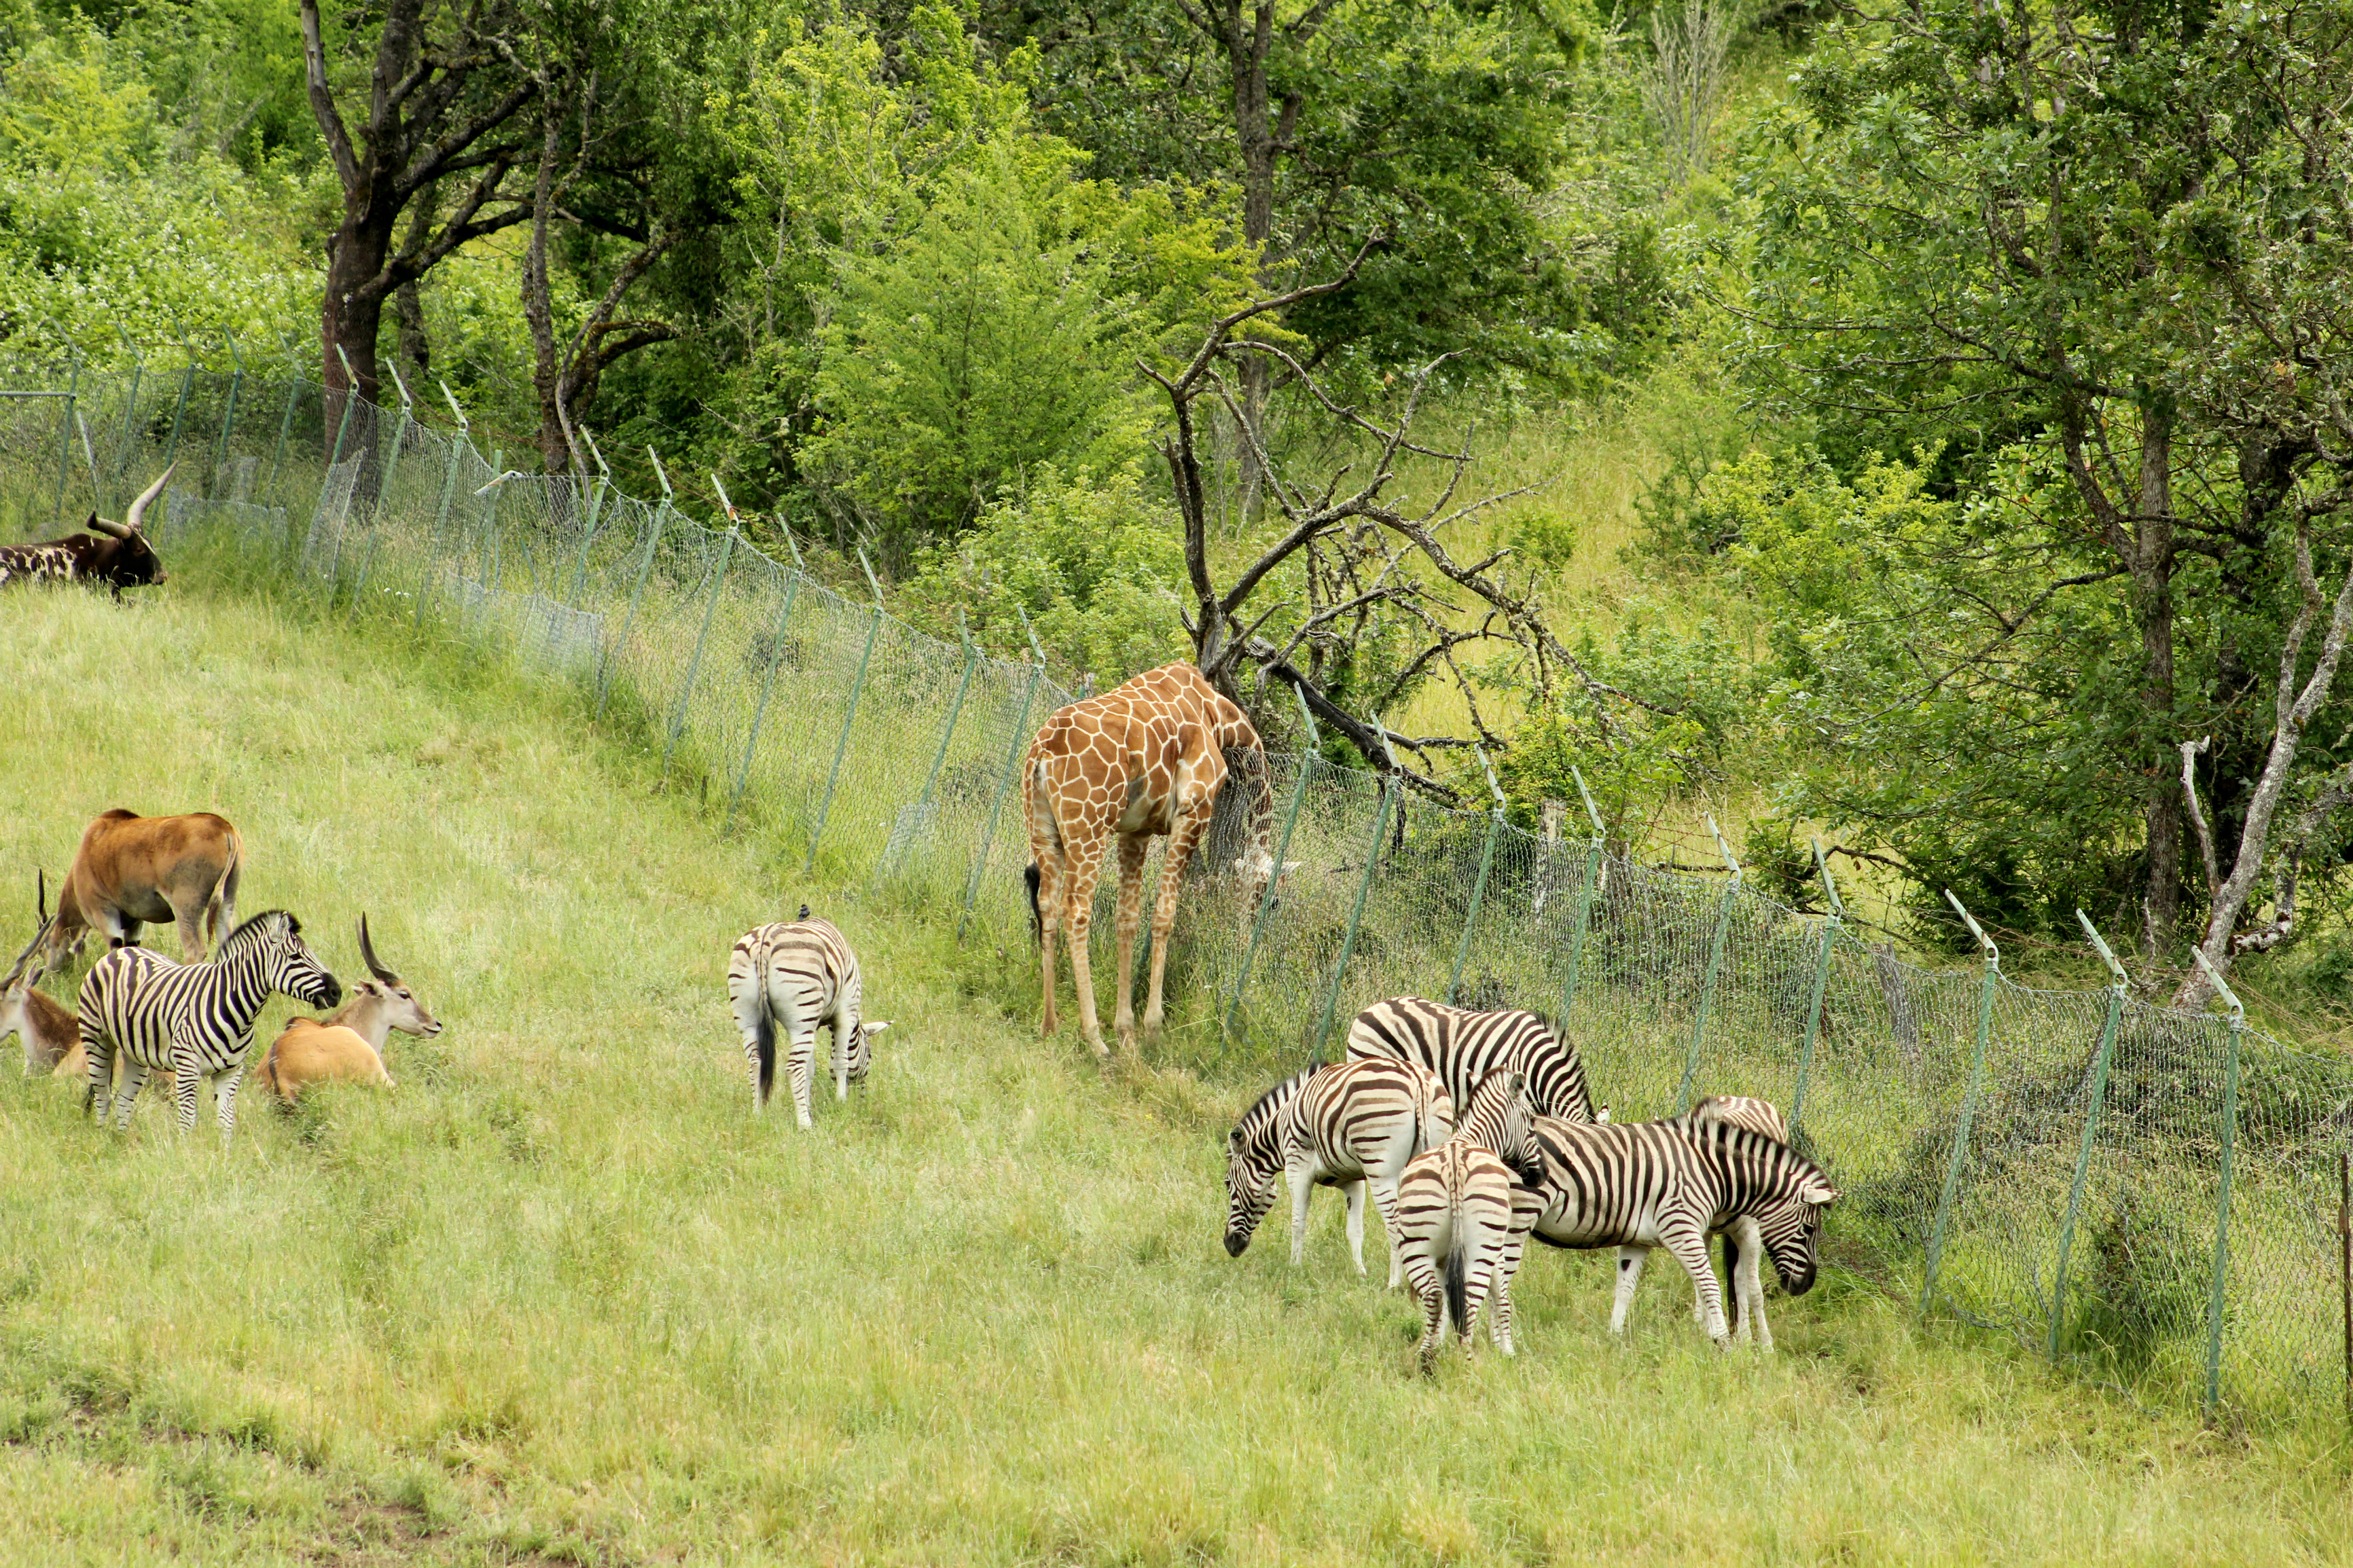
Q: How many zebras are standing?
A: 7